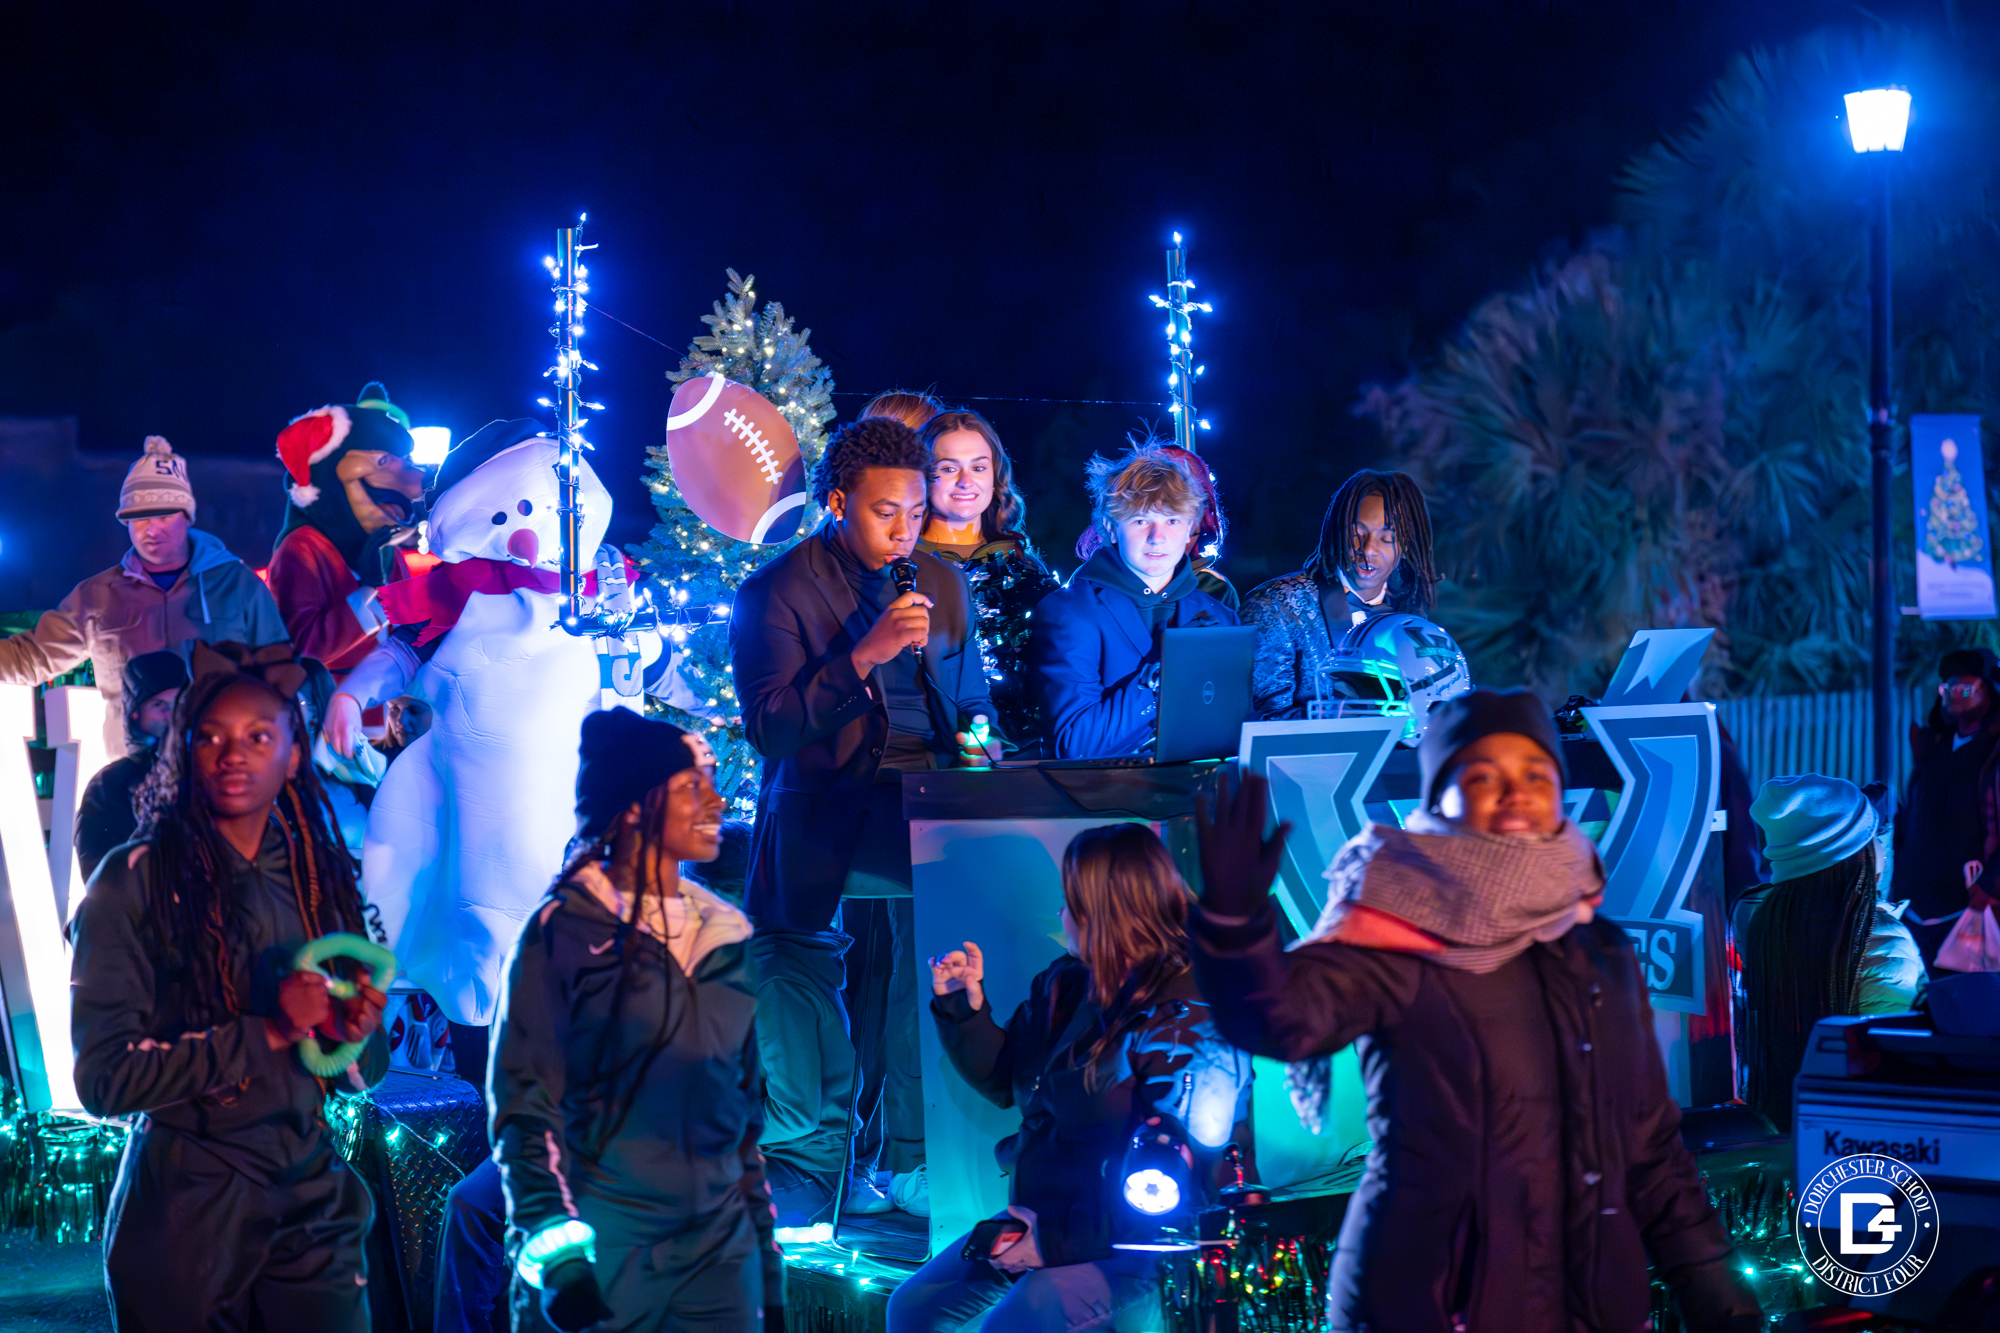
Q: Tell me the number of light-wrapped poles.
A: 2